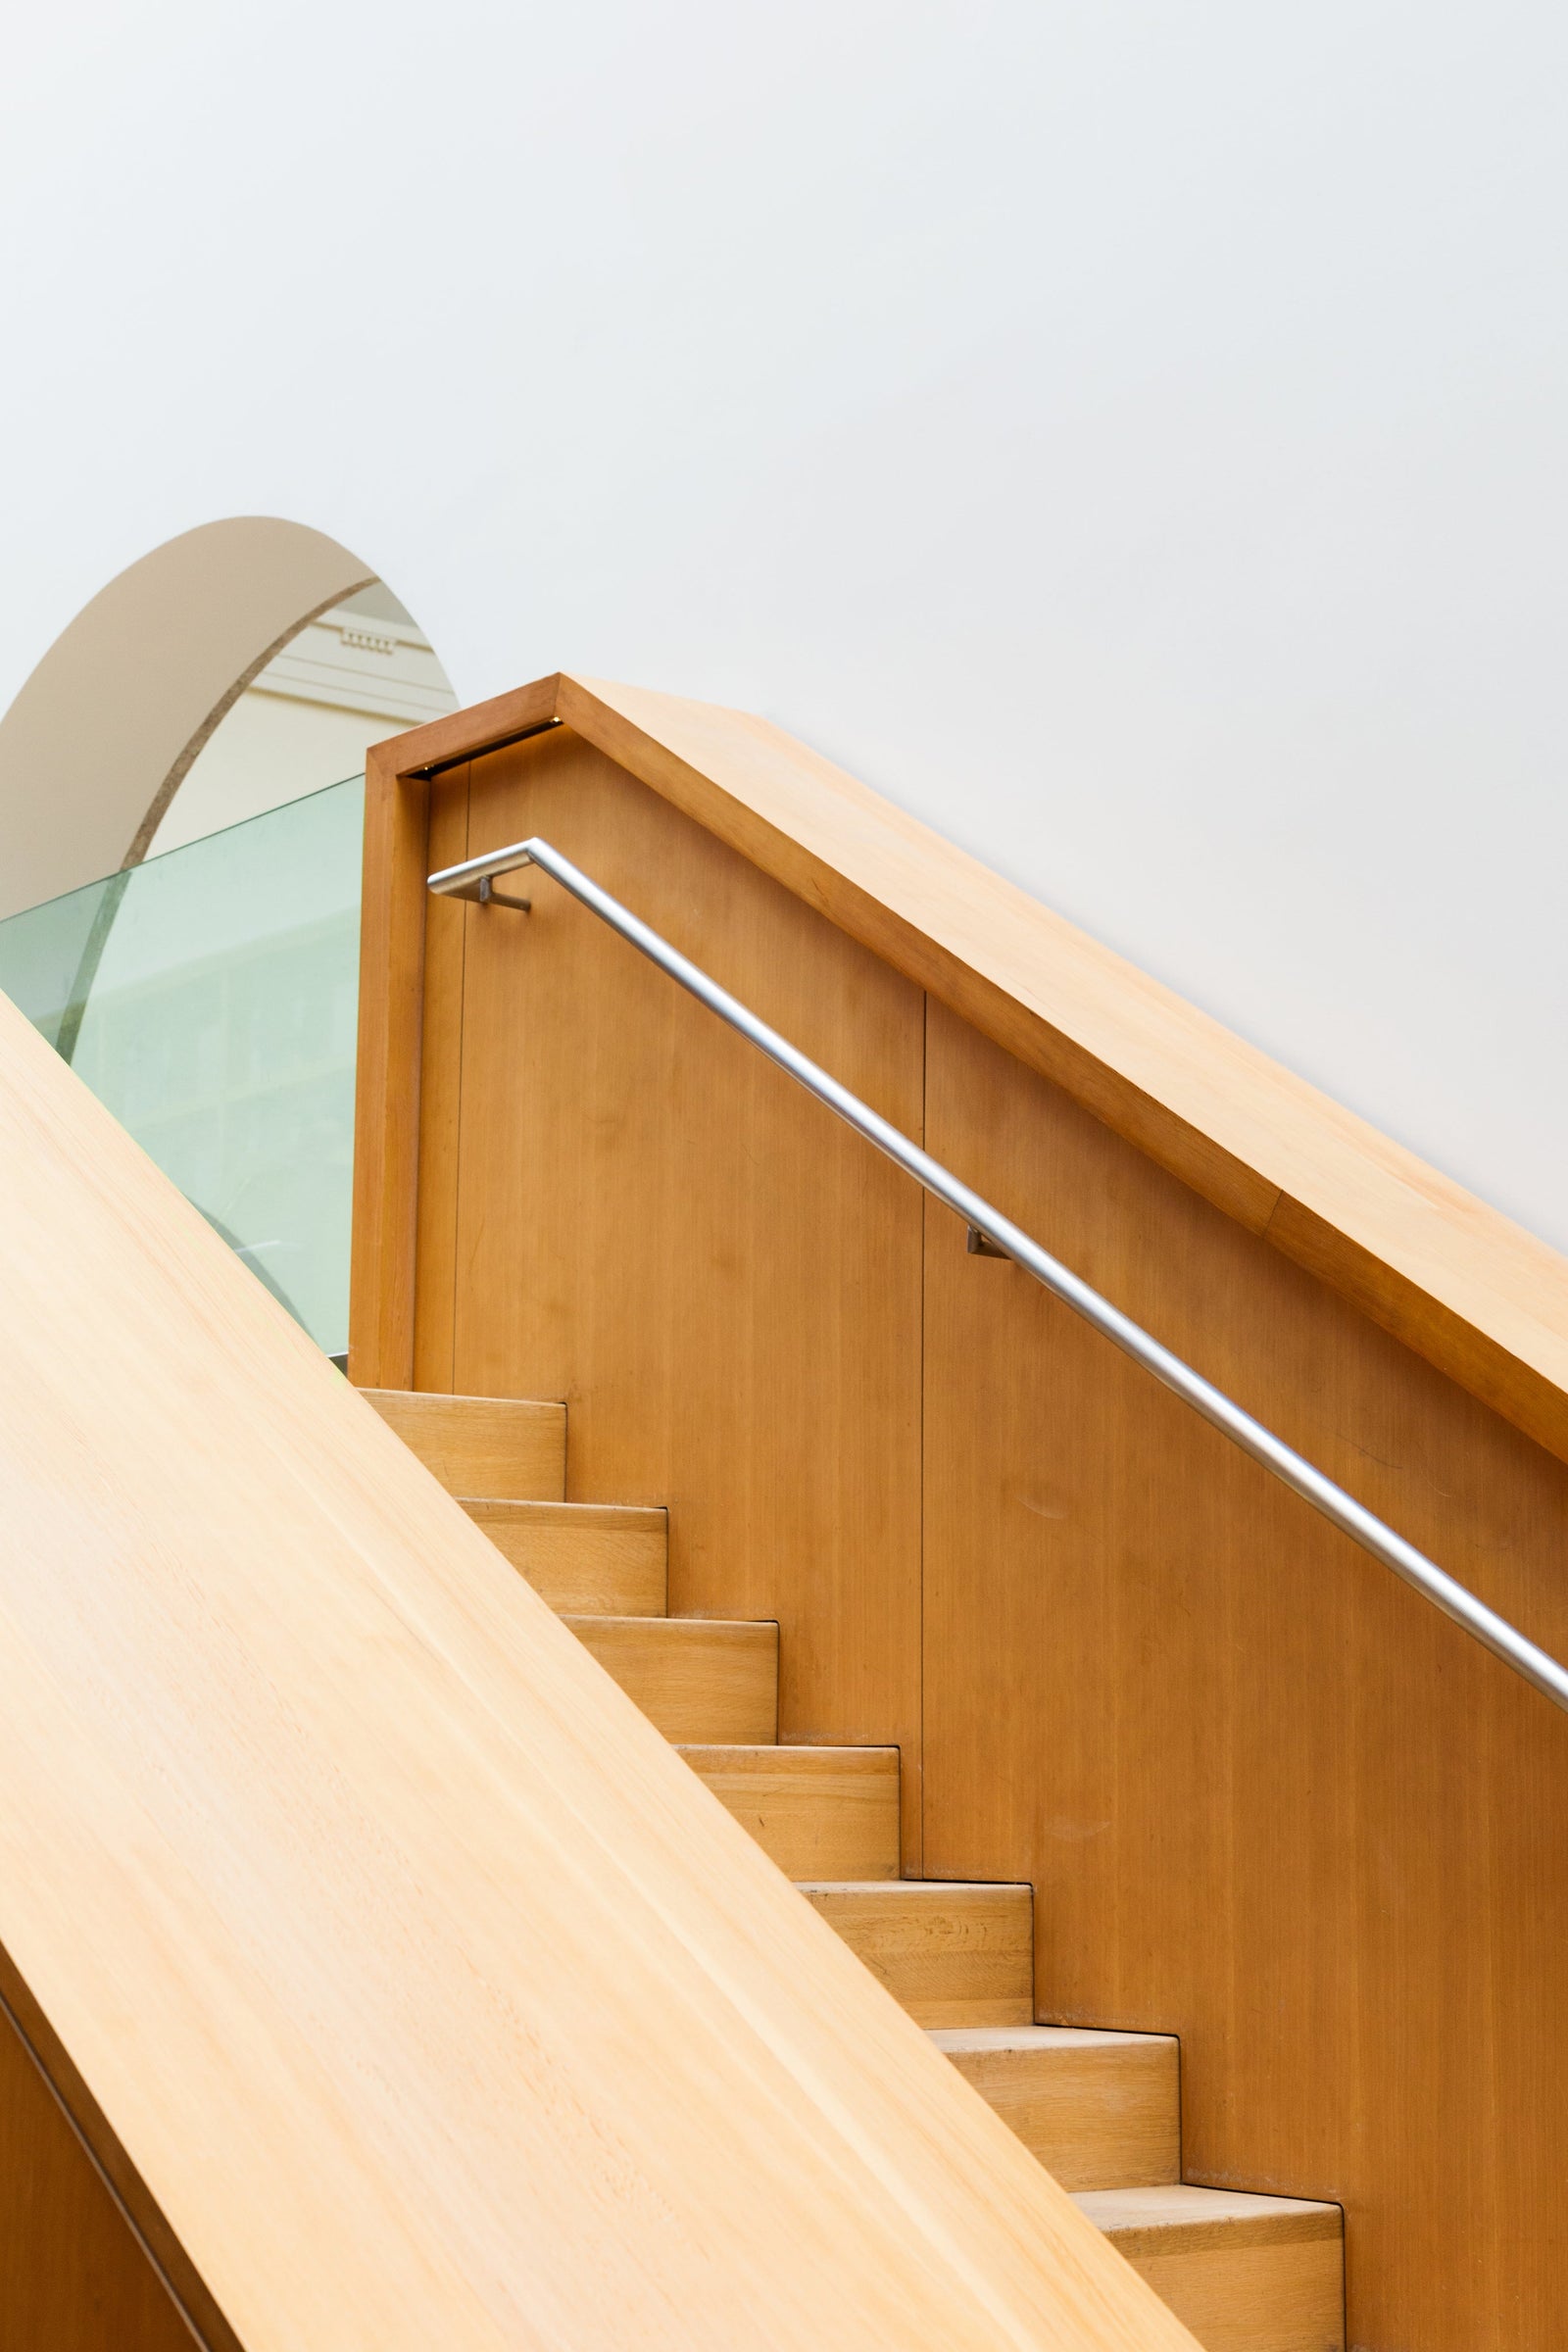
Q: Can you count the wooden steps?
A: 7